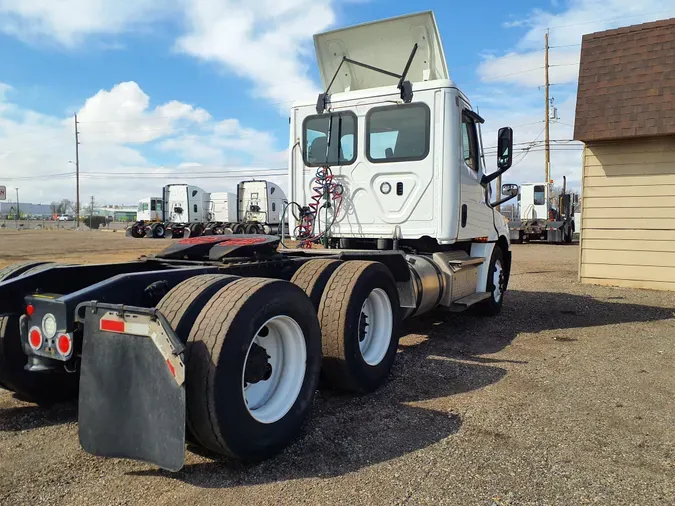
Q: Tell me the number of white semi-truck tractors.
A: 6